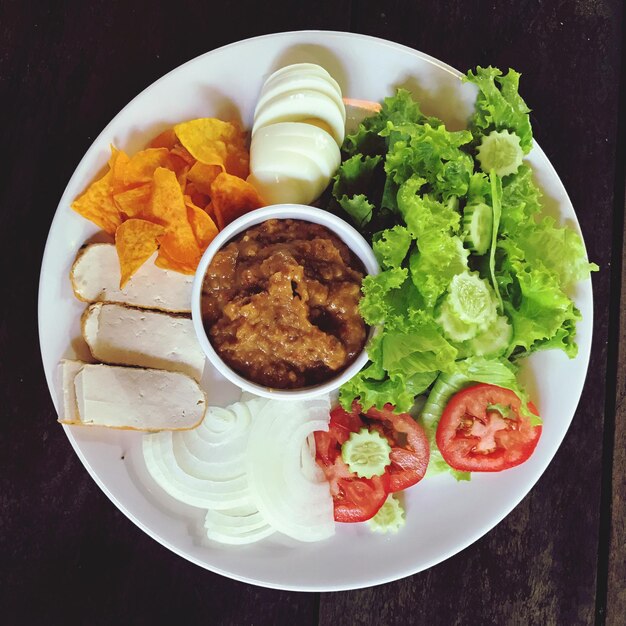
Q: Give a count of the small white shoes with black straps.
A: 0